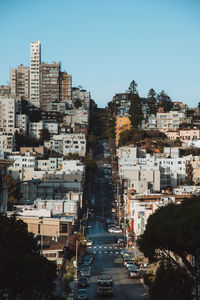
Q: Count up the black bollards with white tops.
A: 0